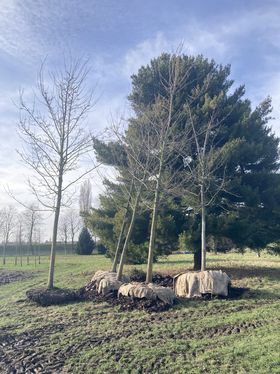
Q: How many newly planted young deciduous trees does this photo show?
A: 5